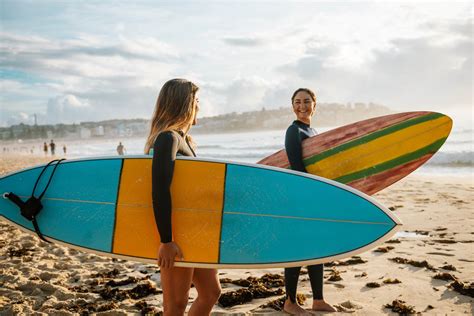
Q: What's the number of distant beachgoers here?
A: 4